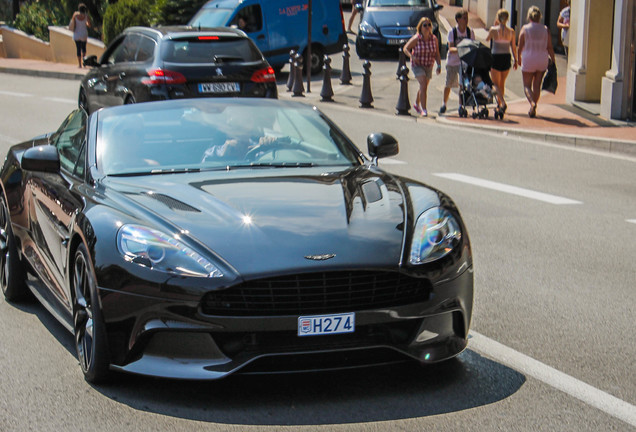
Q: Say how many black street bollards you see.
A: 7